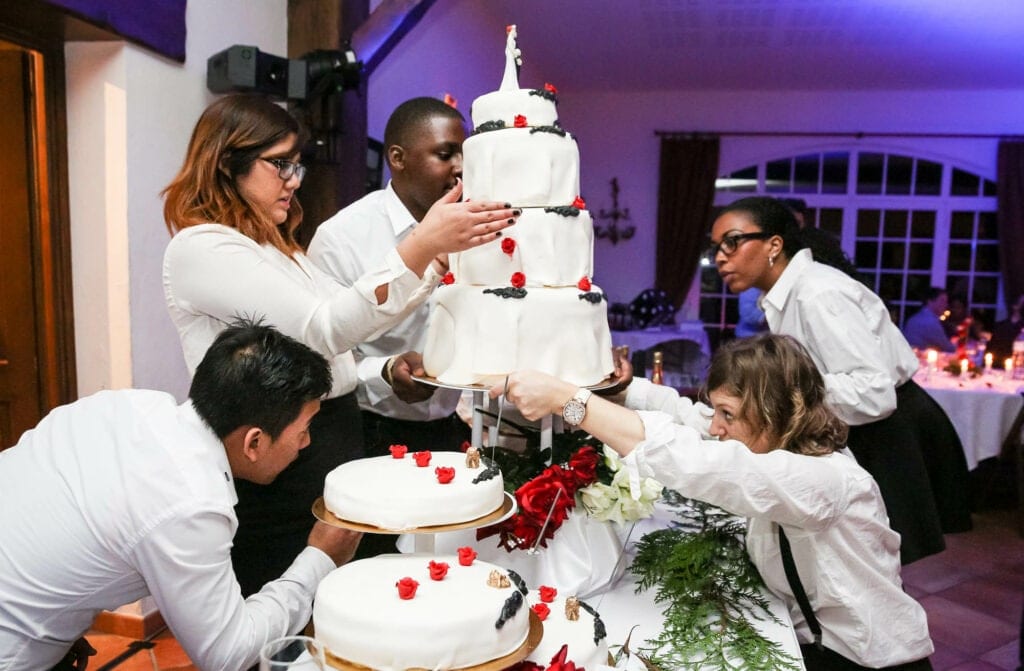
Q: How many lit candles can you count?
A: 4